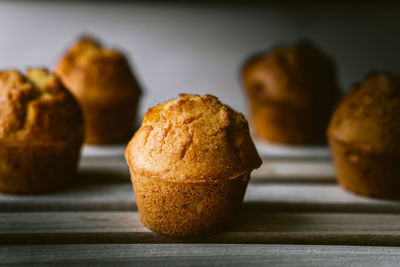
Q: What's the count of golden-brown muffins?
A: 5